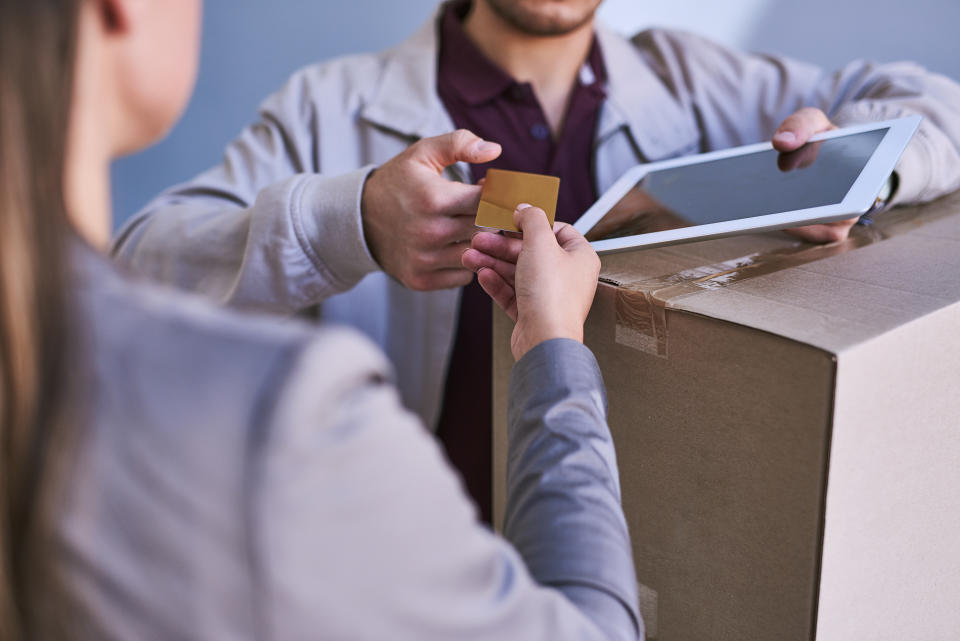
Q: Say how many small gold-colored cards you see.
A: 1